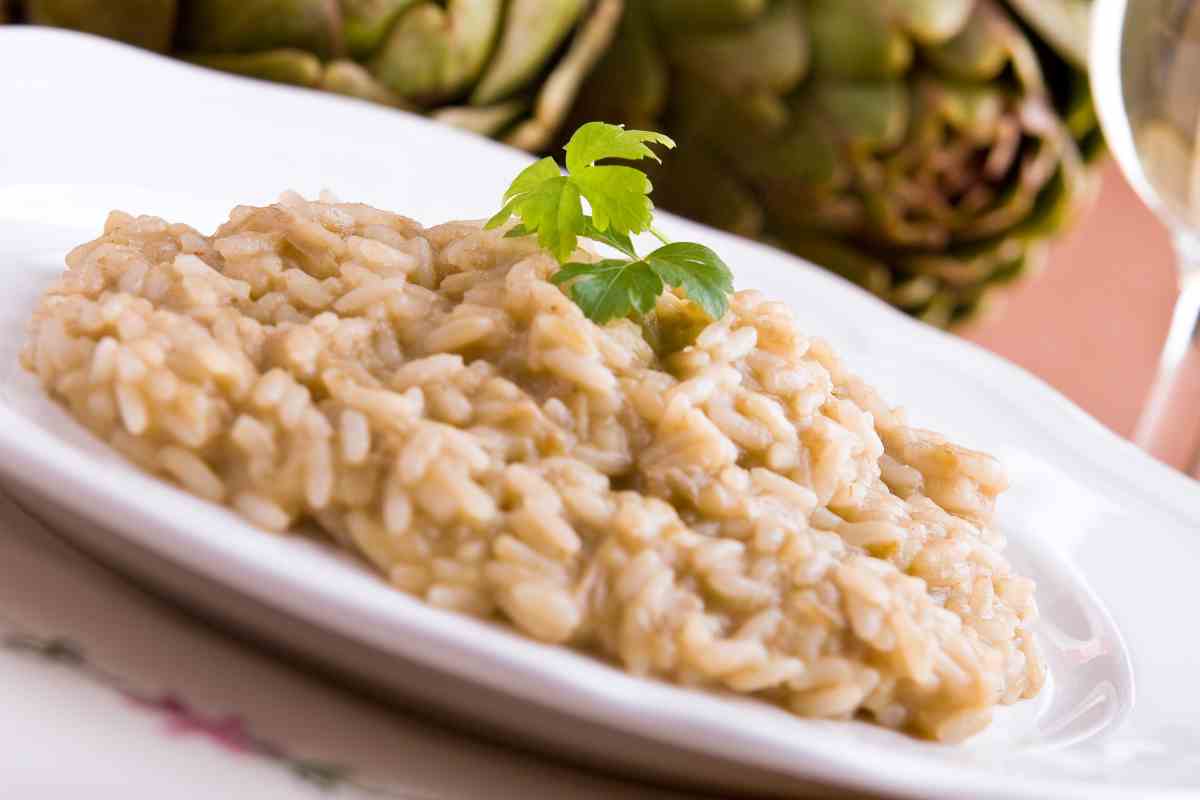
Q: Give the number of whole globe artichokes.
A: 2